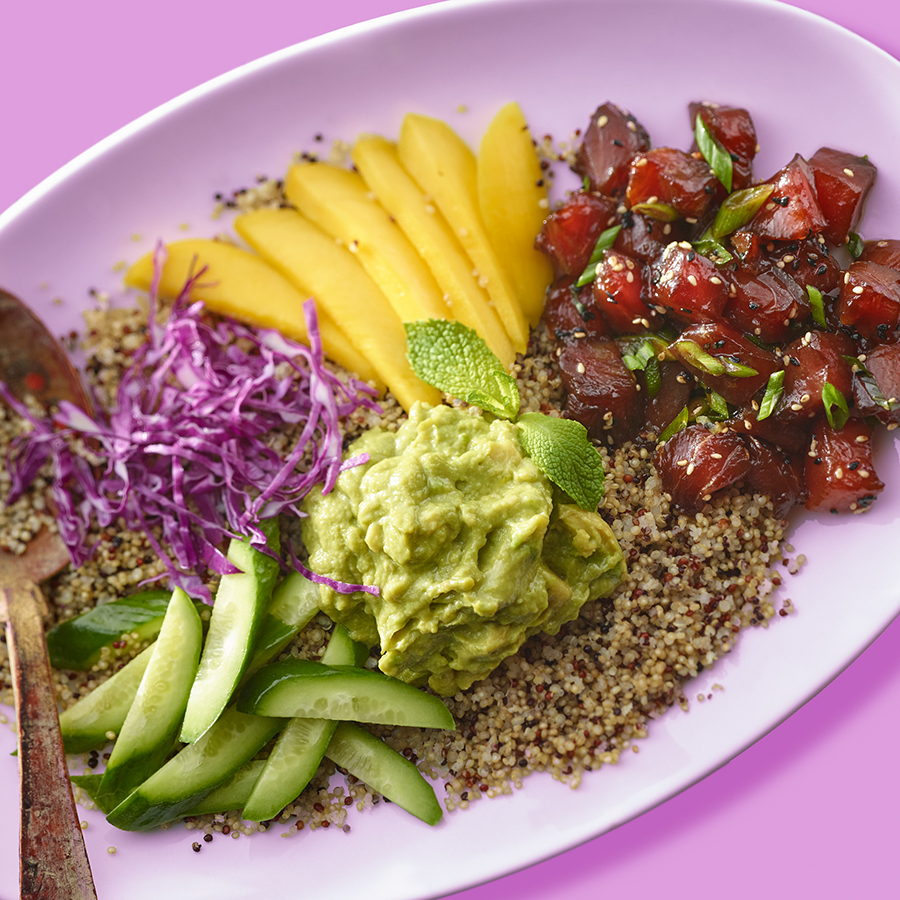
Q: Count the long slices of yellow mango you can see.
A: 6